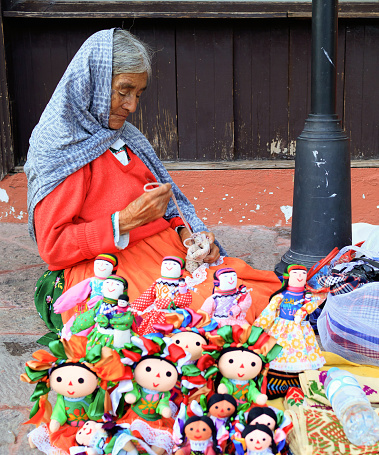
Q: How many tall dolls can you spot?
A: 5